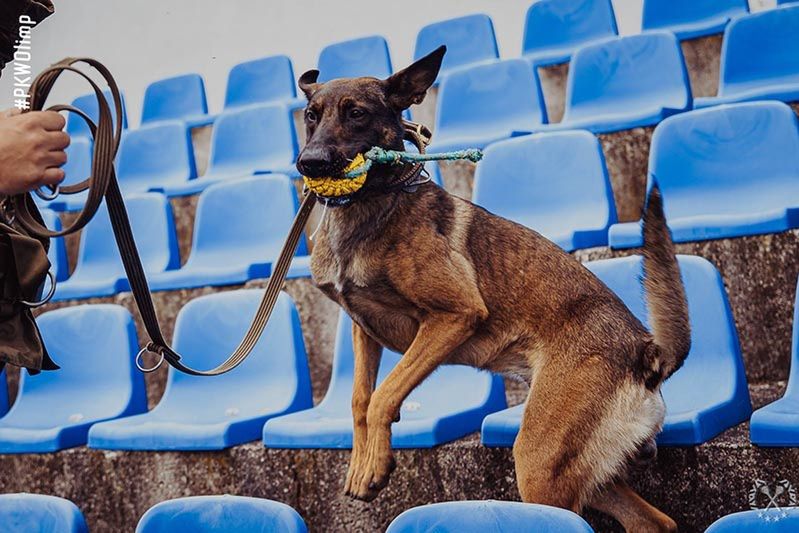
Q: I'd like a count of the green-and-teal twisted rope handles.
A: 1